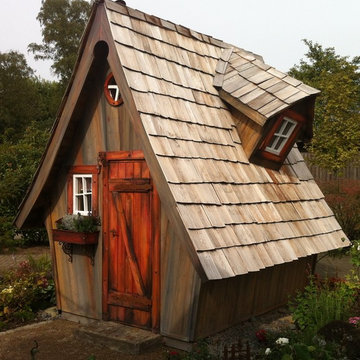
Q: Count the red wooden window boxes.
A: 1